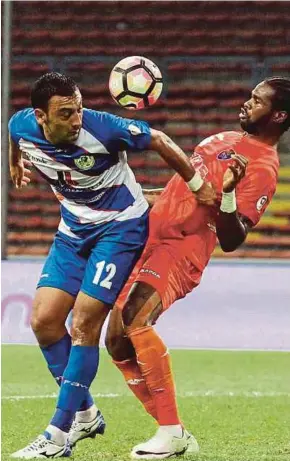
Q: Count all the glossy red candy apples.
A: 0